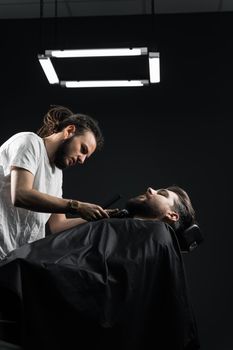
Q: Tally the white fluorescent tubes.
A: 4